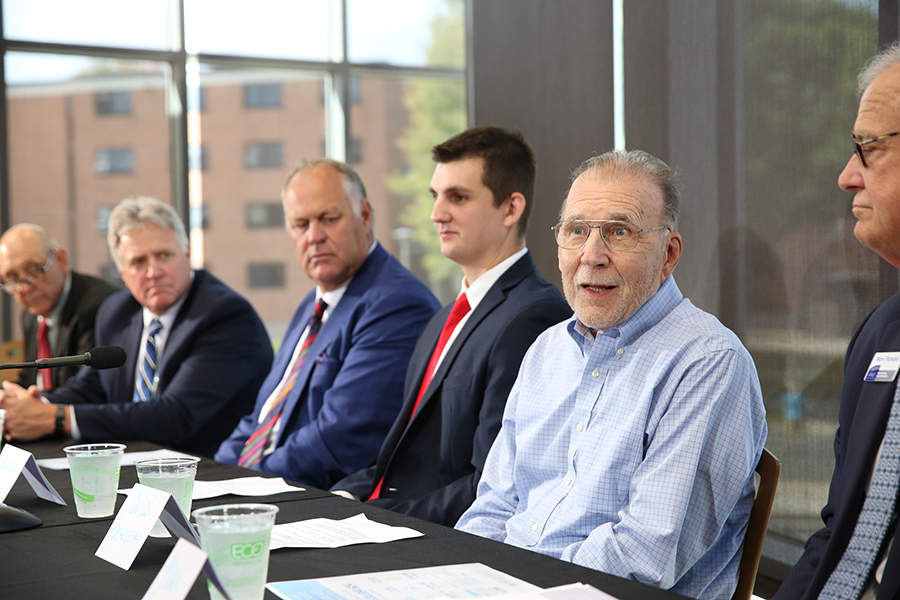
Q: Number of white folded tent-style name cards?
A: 3